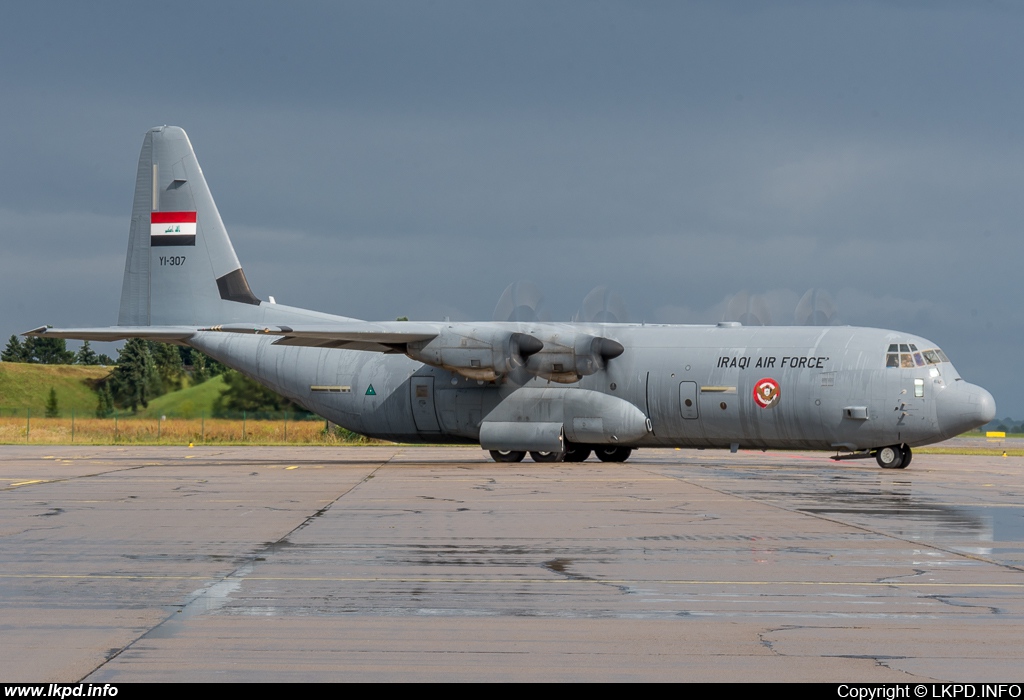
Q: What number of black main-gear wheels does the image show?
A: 4